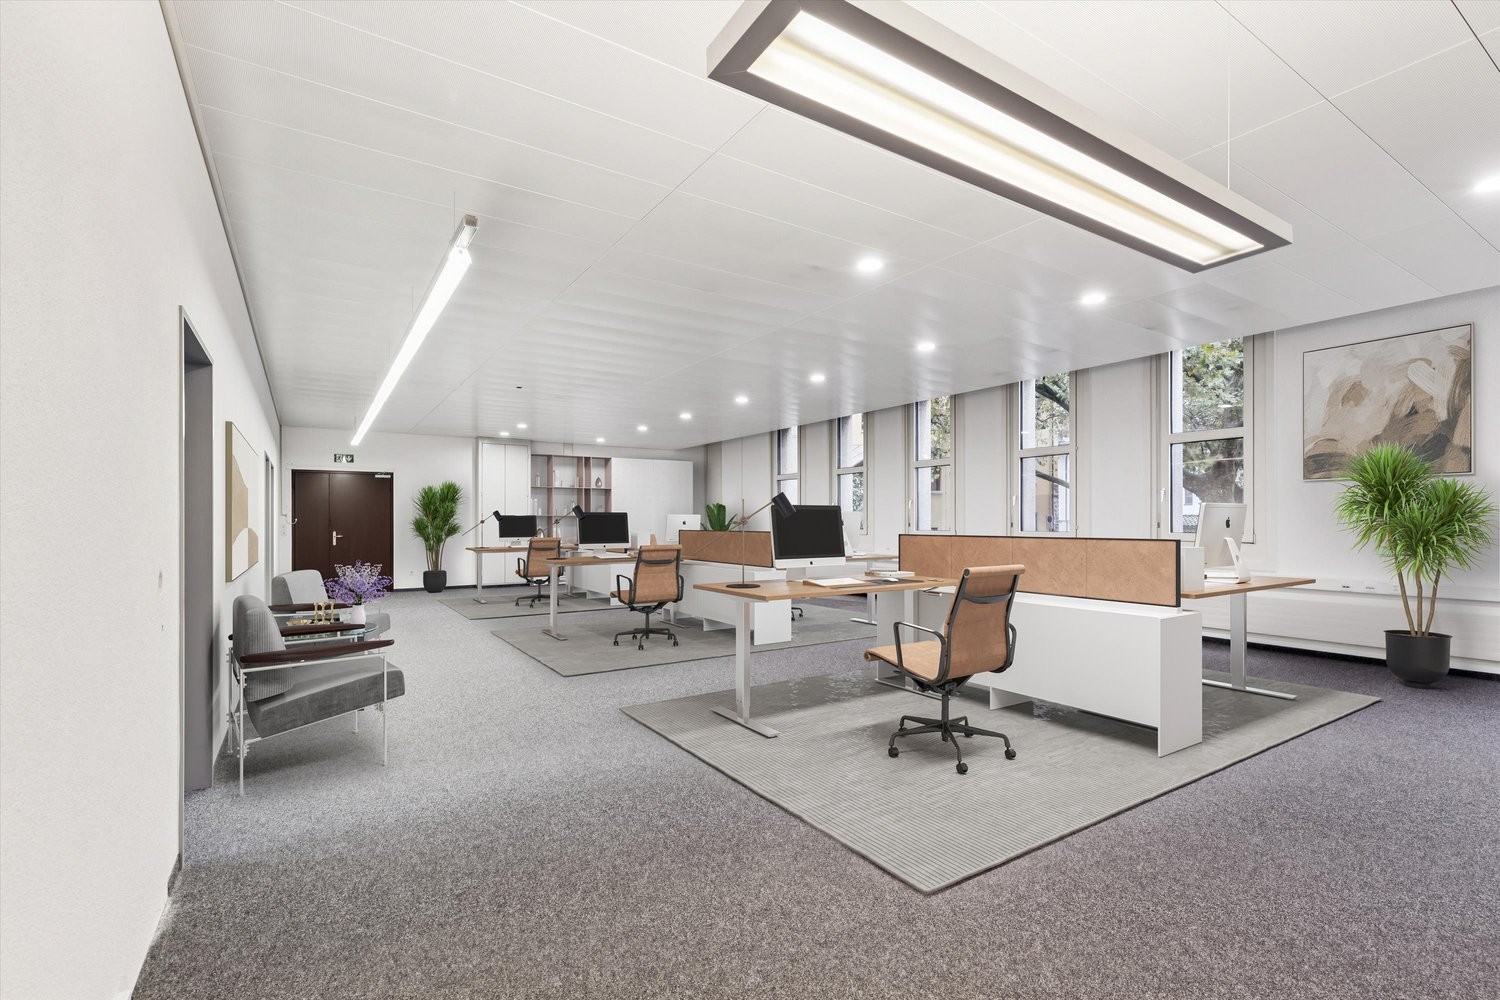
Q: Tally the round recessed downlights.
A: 11